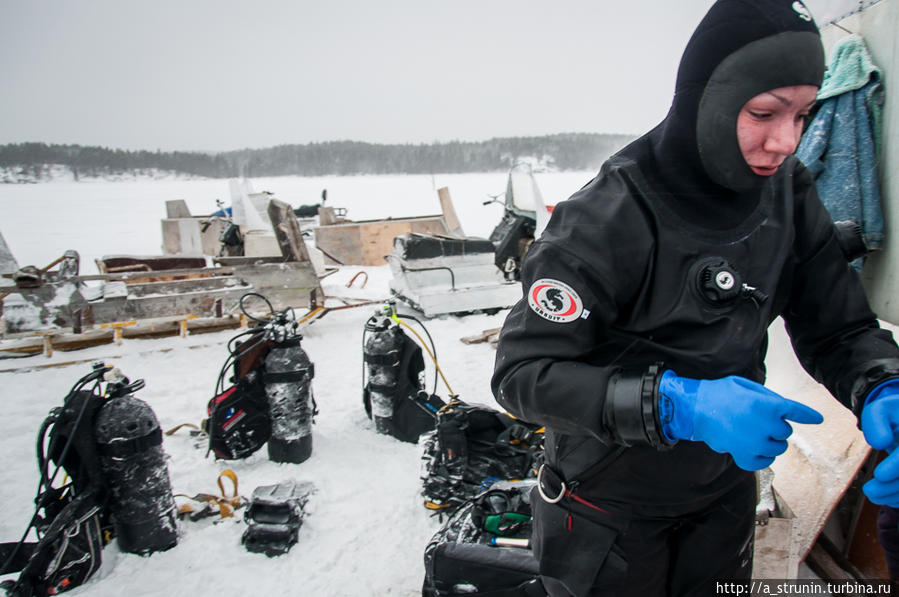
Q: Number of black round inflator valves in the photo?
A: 1